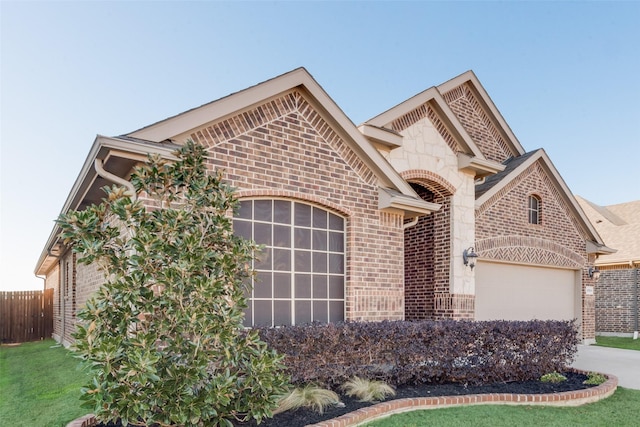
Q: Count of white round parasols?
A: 0